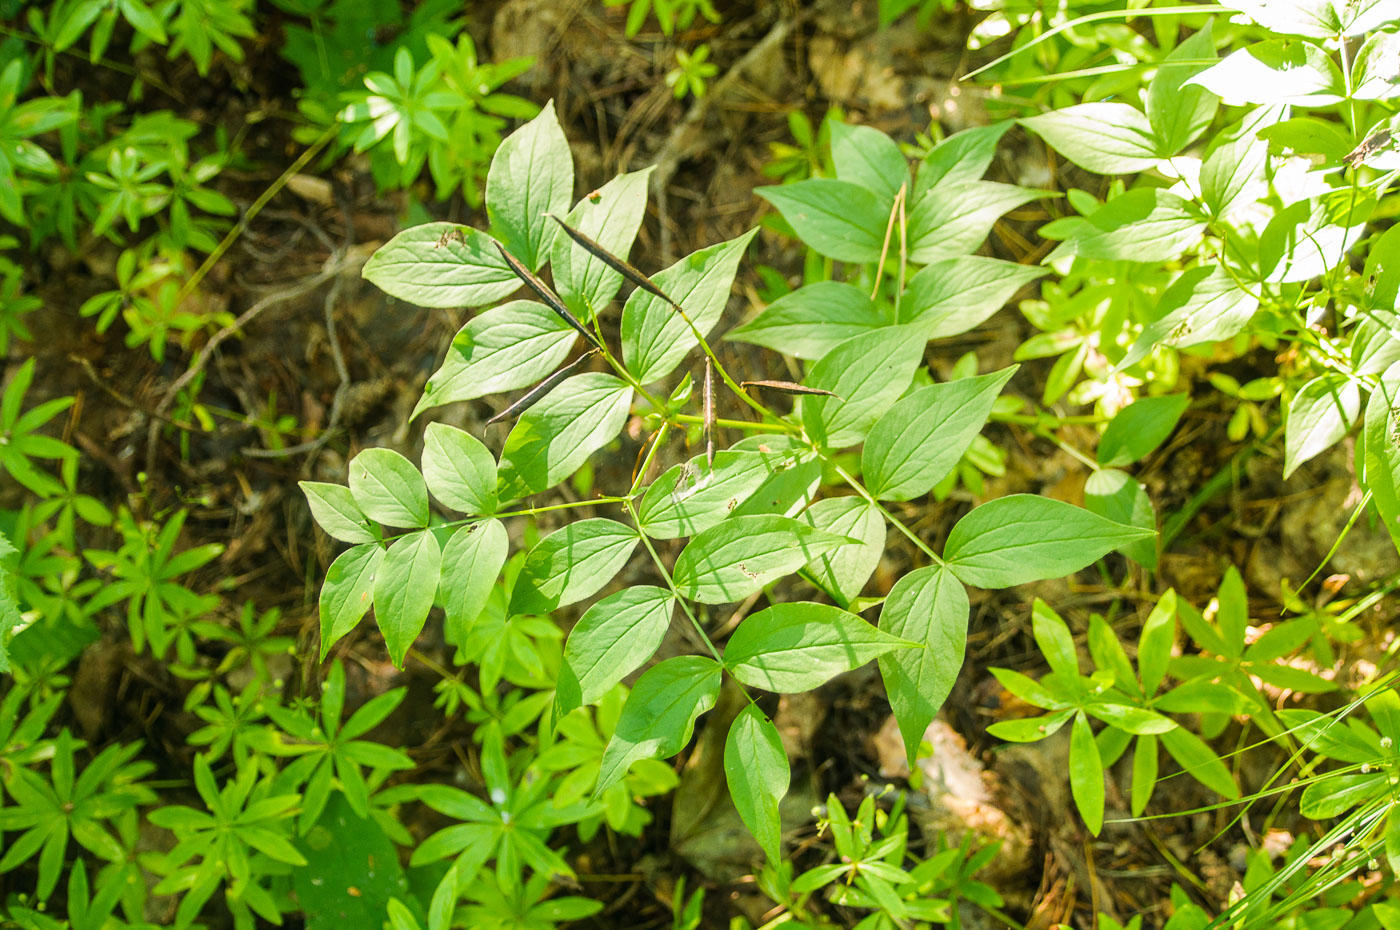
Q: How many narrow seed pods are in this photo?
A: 5